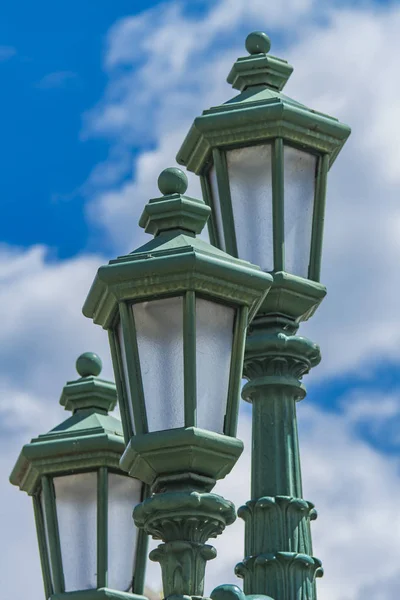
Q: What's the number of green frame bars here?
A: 12